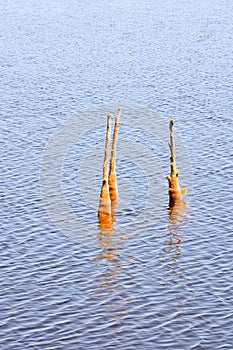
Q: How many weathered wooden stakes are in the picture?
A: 3